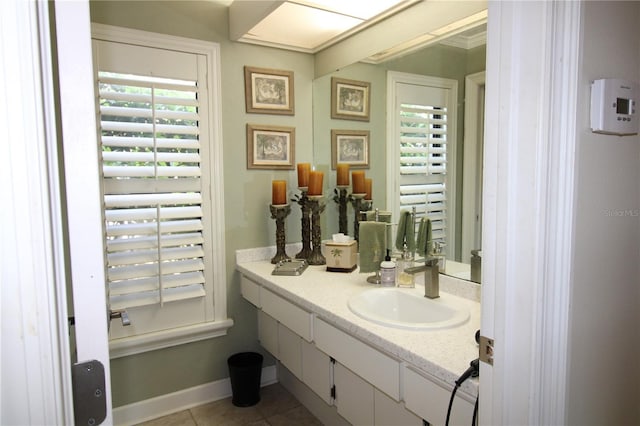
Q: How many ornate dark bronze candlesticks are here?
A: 3